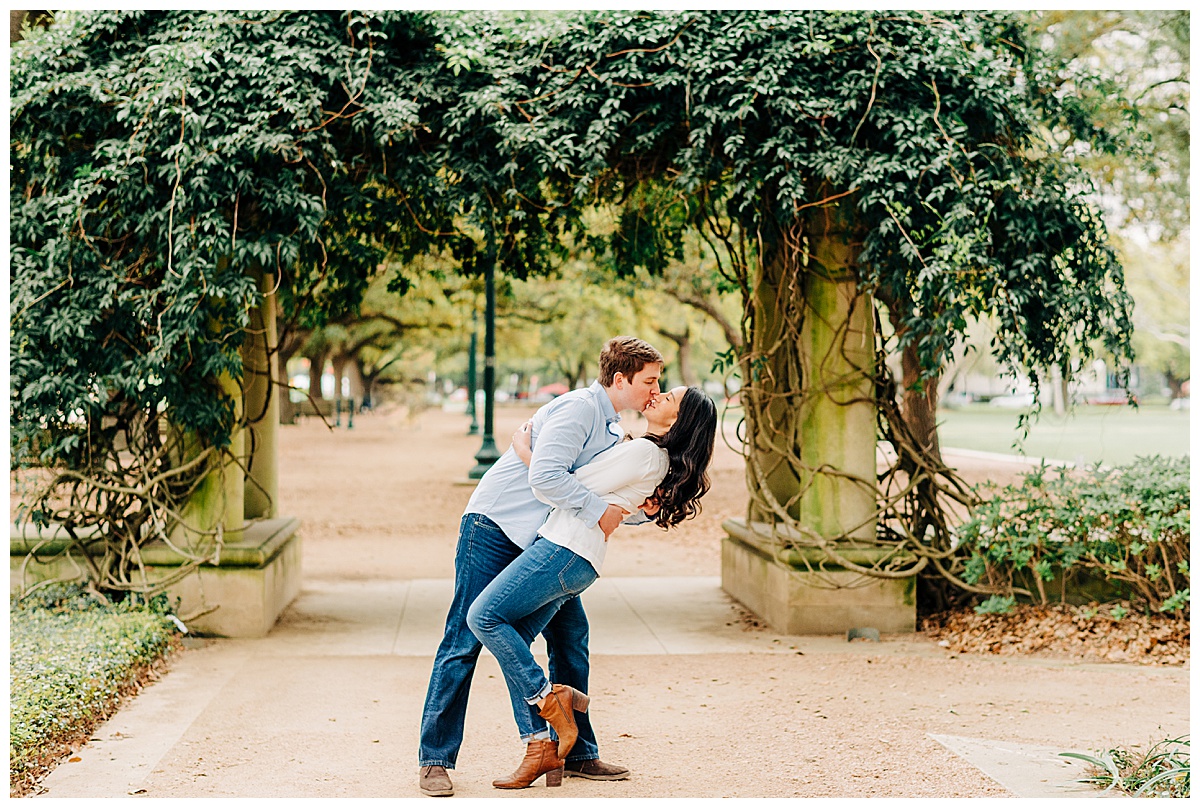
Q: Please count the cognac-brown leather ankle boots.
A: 2